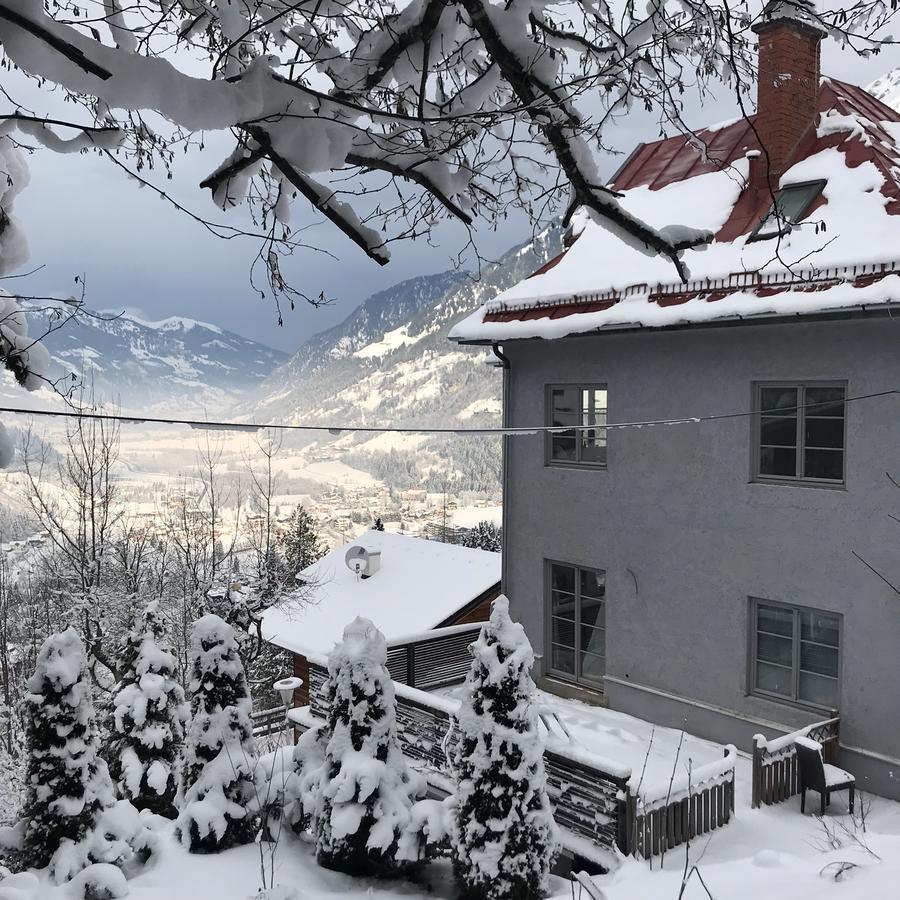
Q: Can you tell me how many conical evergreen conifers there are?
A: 5